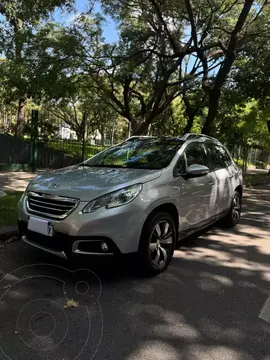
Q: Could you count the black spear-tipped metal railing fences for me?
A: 1